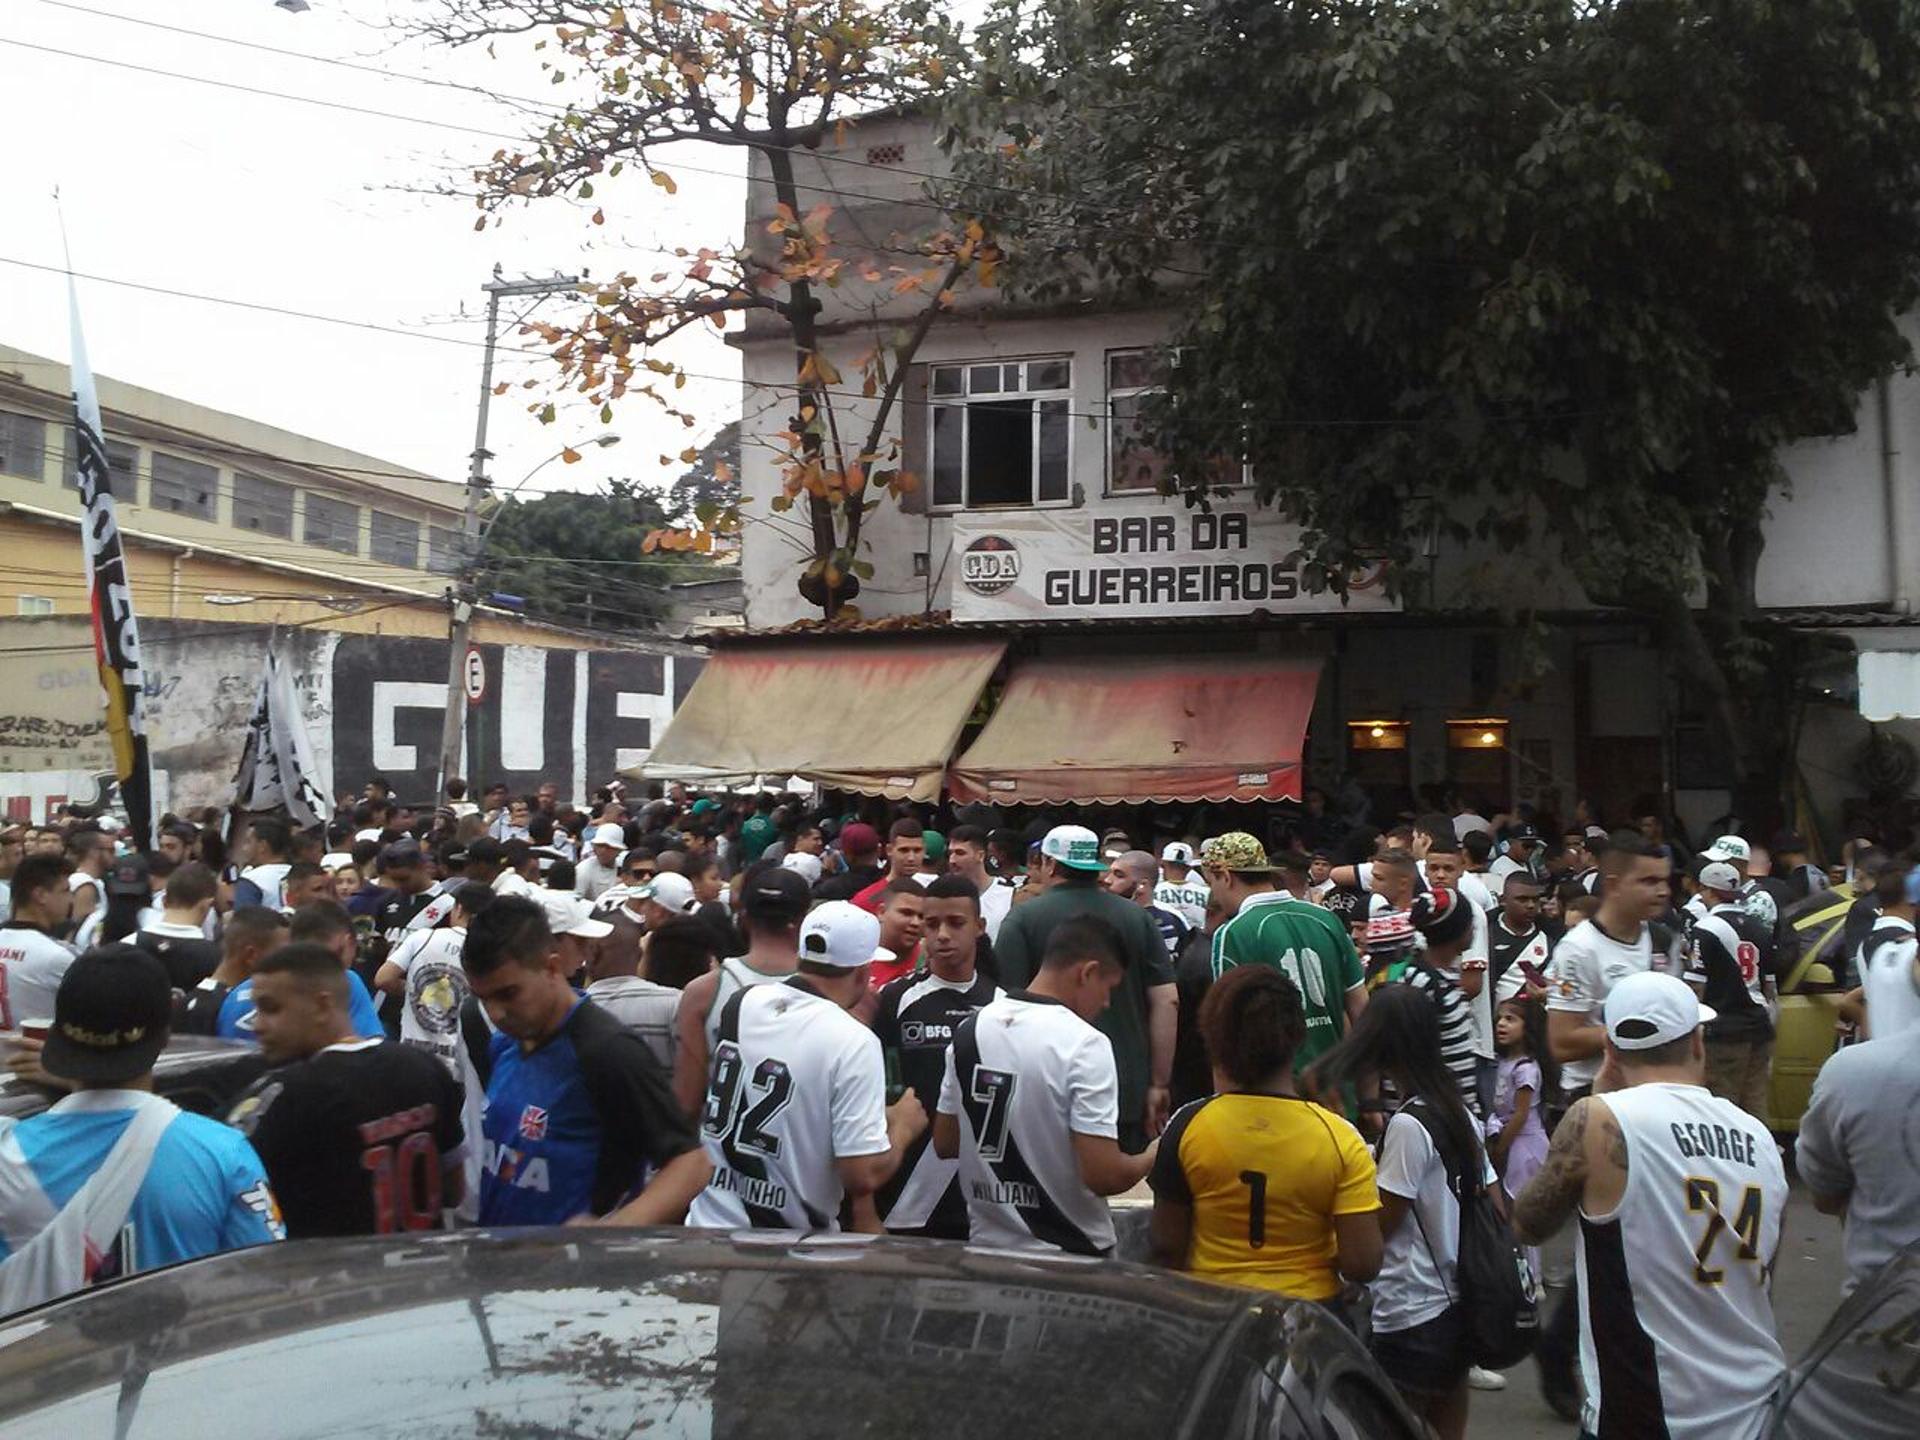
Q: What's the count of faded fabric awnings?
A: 2